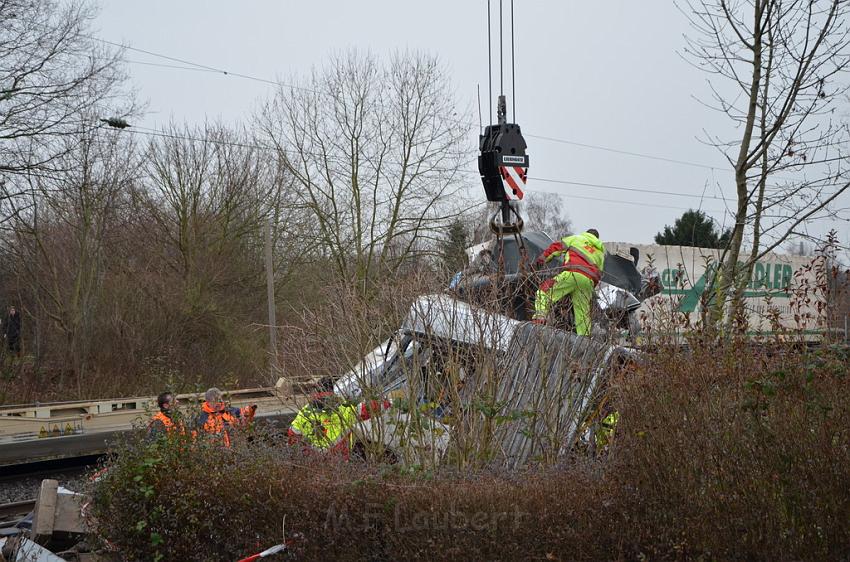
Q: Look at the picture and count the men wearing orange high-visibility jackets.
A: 2